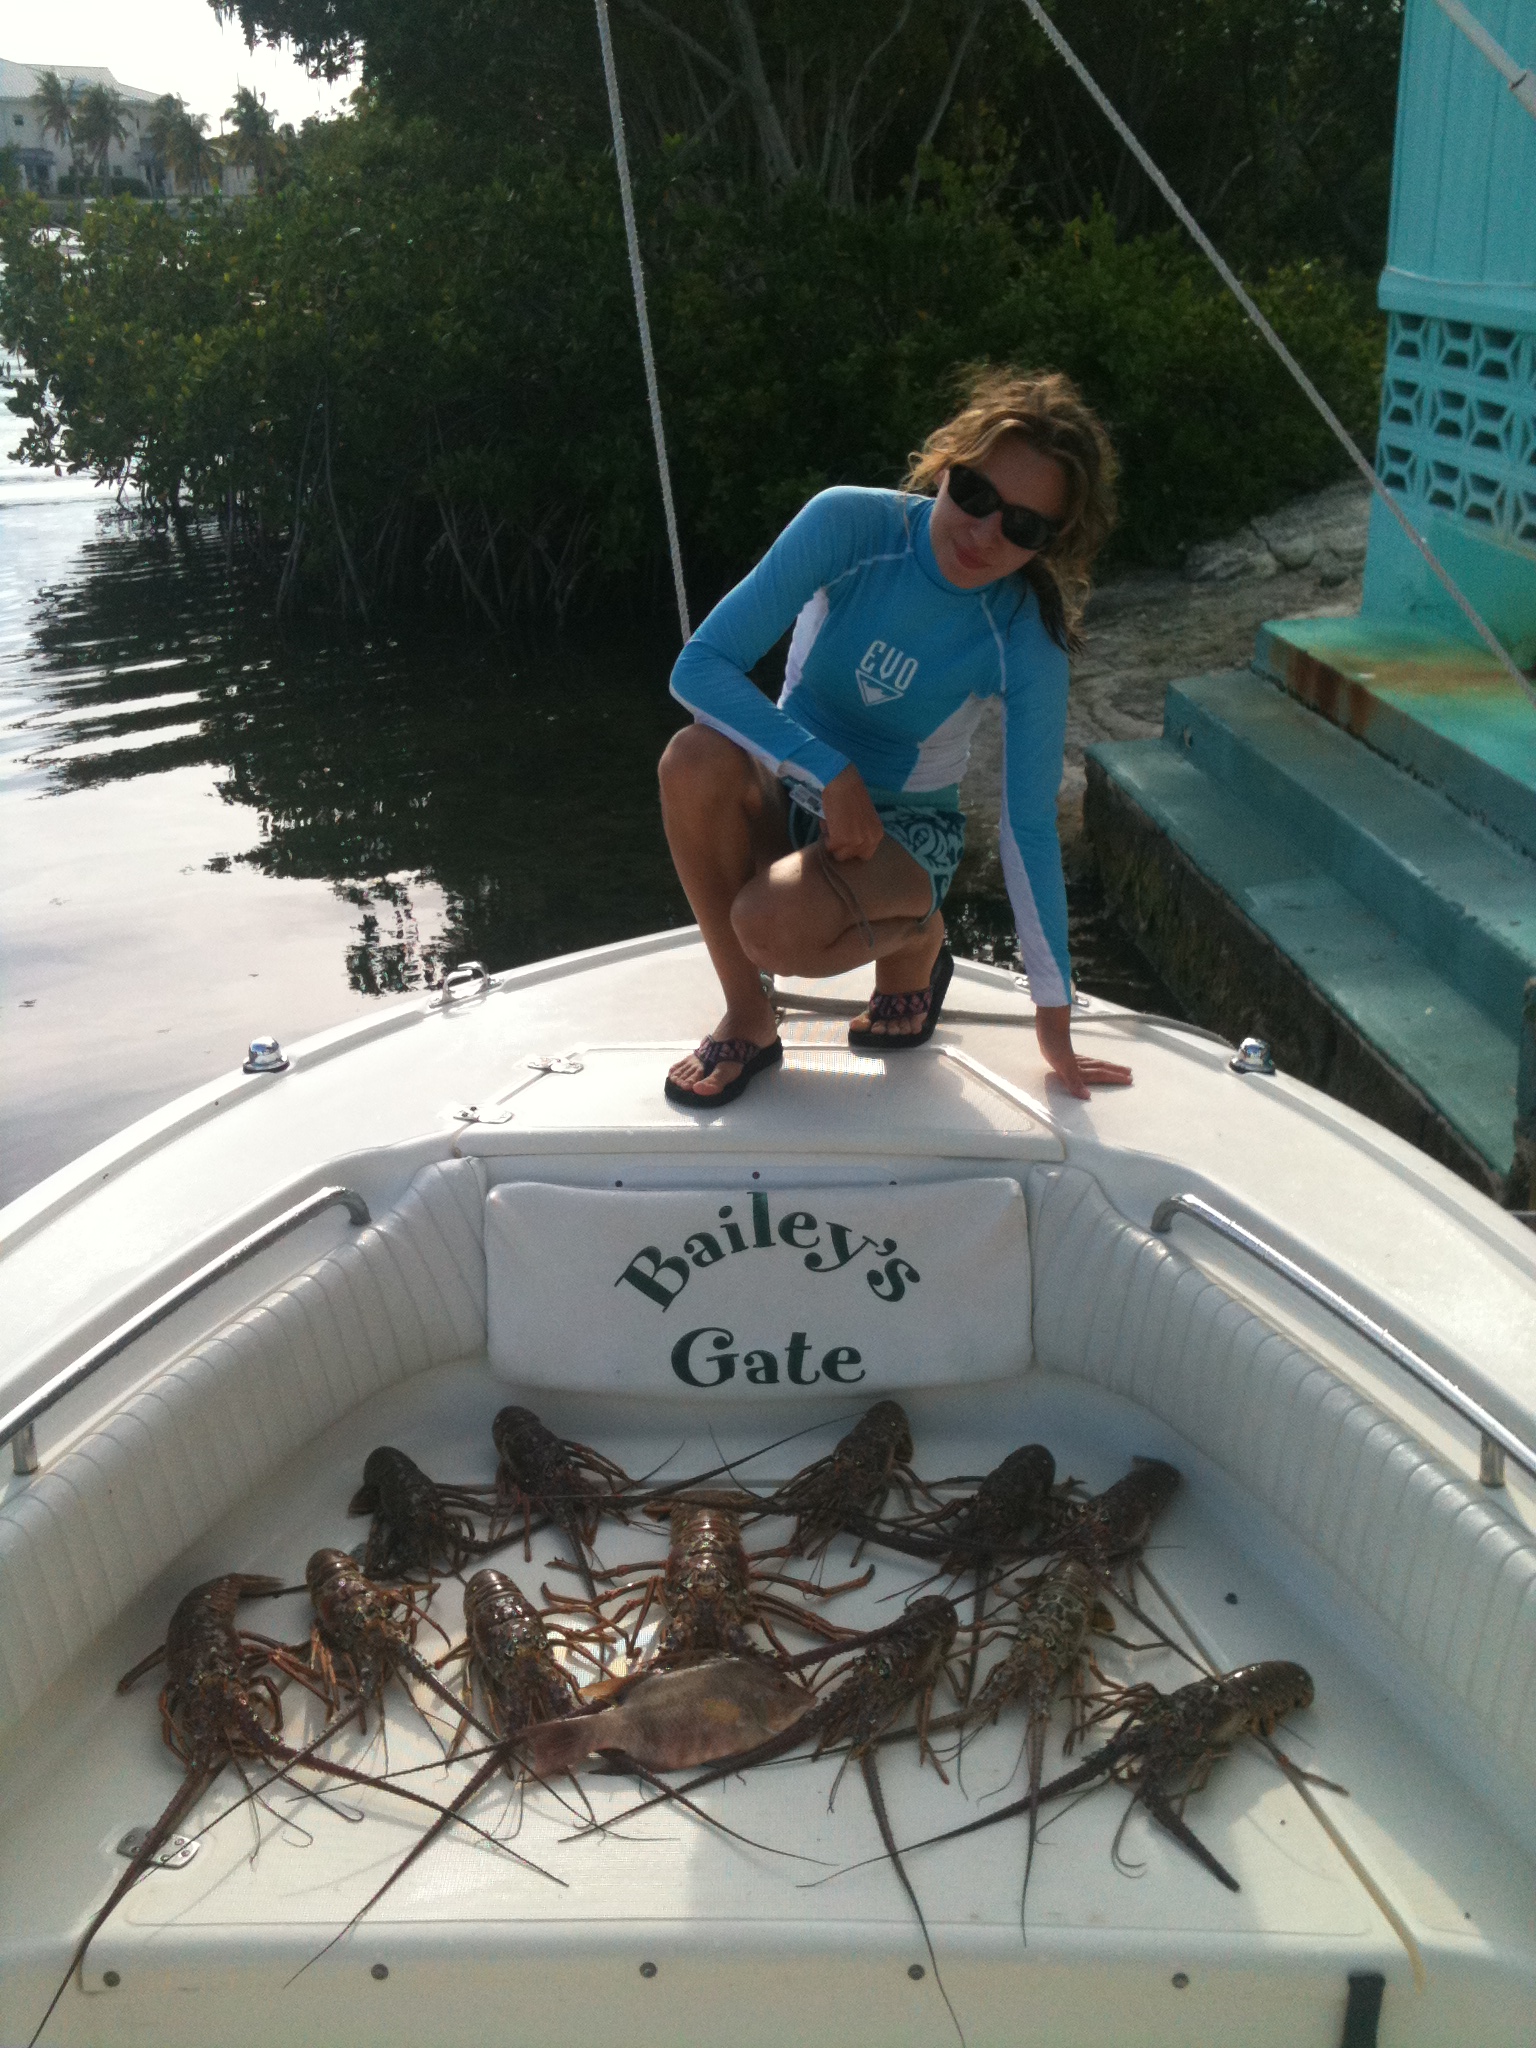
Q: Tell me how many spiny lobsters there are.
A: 12